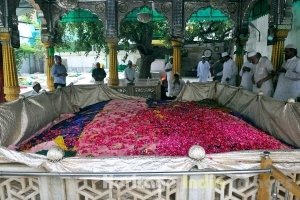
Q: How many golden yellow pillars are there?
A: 6